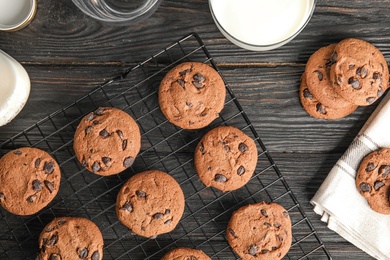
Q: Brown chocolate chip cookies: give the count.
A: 12